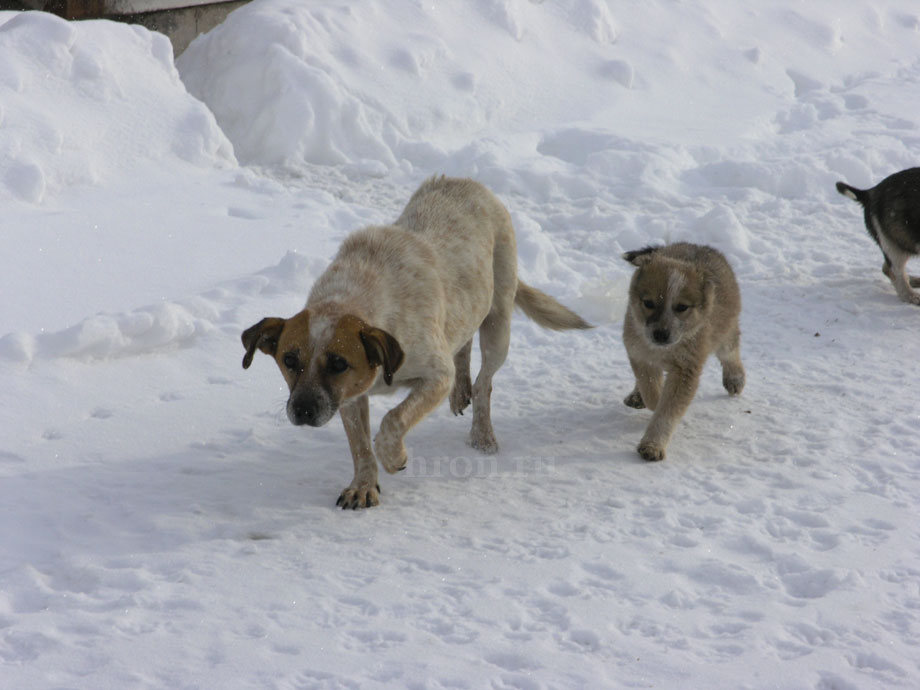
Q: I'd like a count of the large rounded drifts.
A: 2